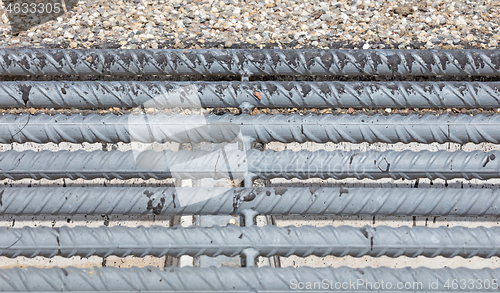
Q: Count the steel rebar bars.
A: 7